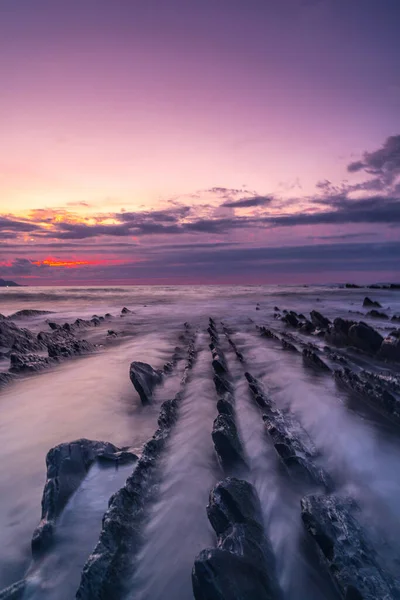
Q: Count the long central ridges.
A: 3